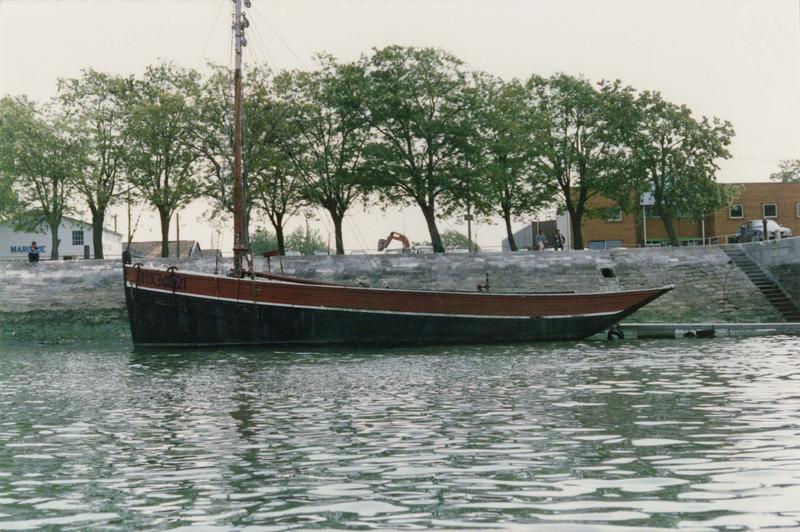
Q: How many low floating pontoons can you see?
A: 1